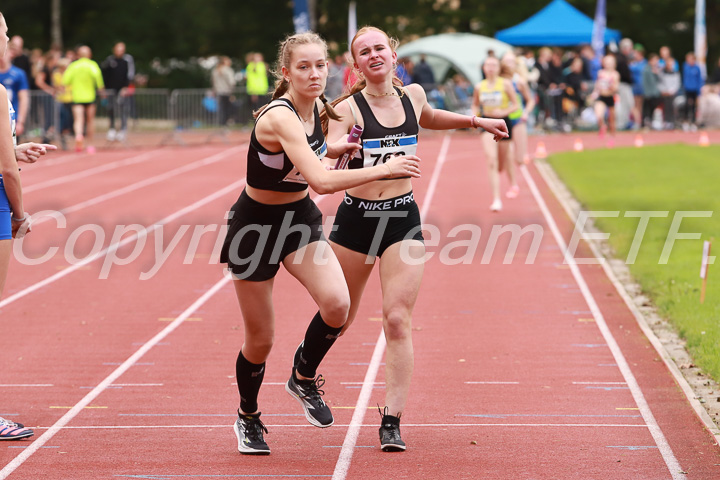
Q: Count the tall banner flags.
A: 4